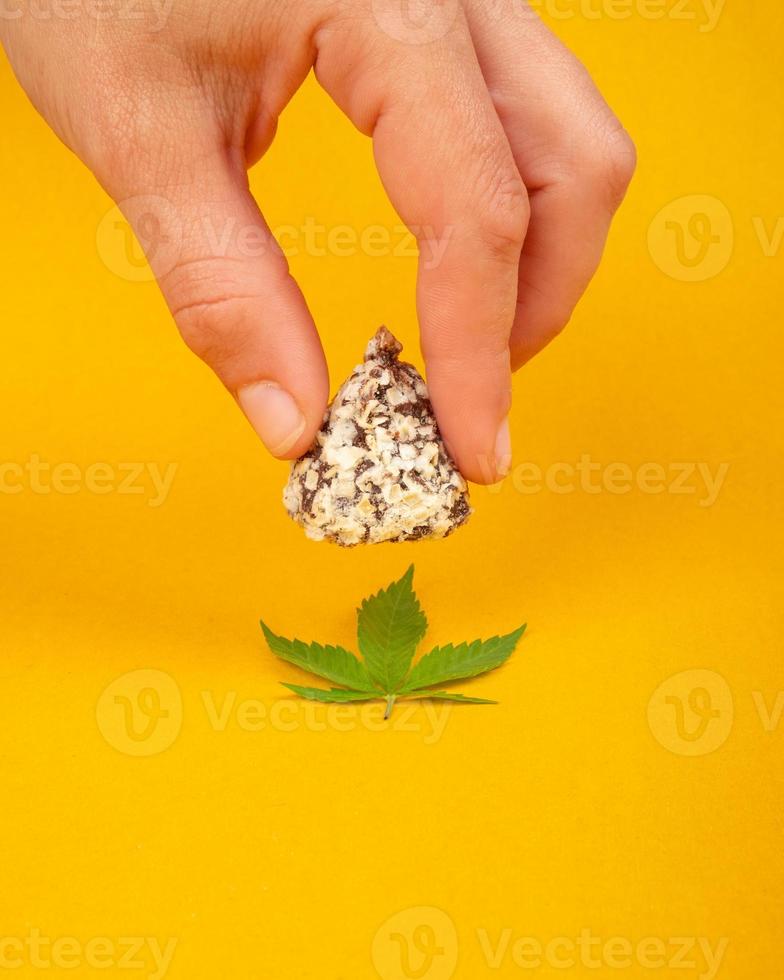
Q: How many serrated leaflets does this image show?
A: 5